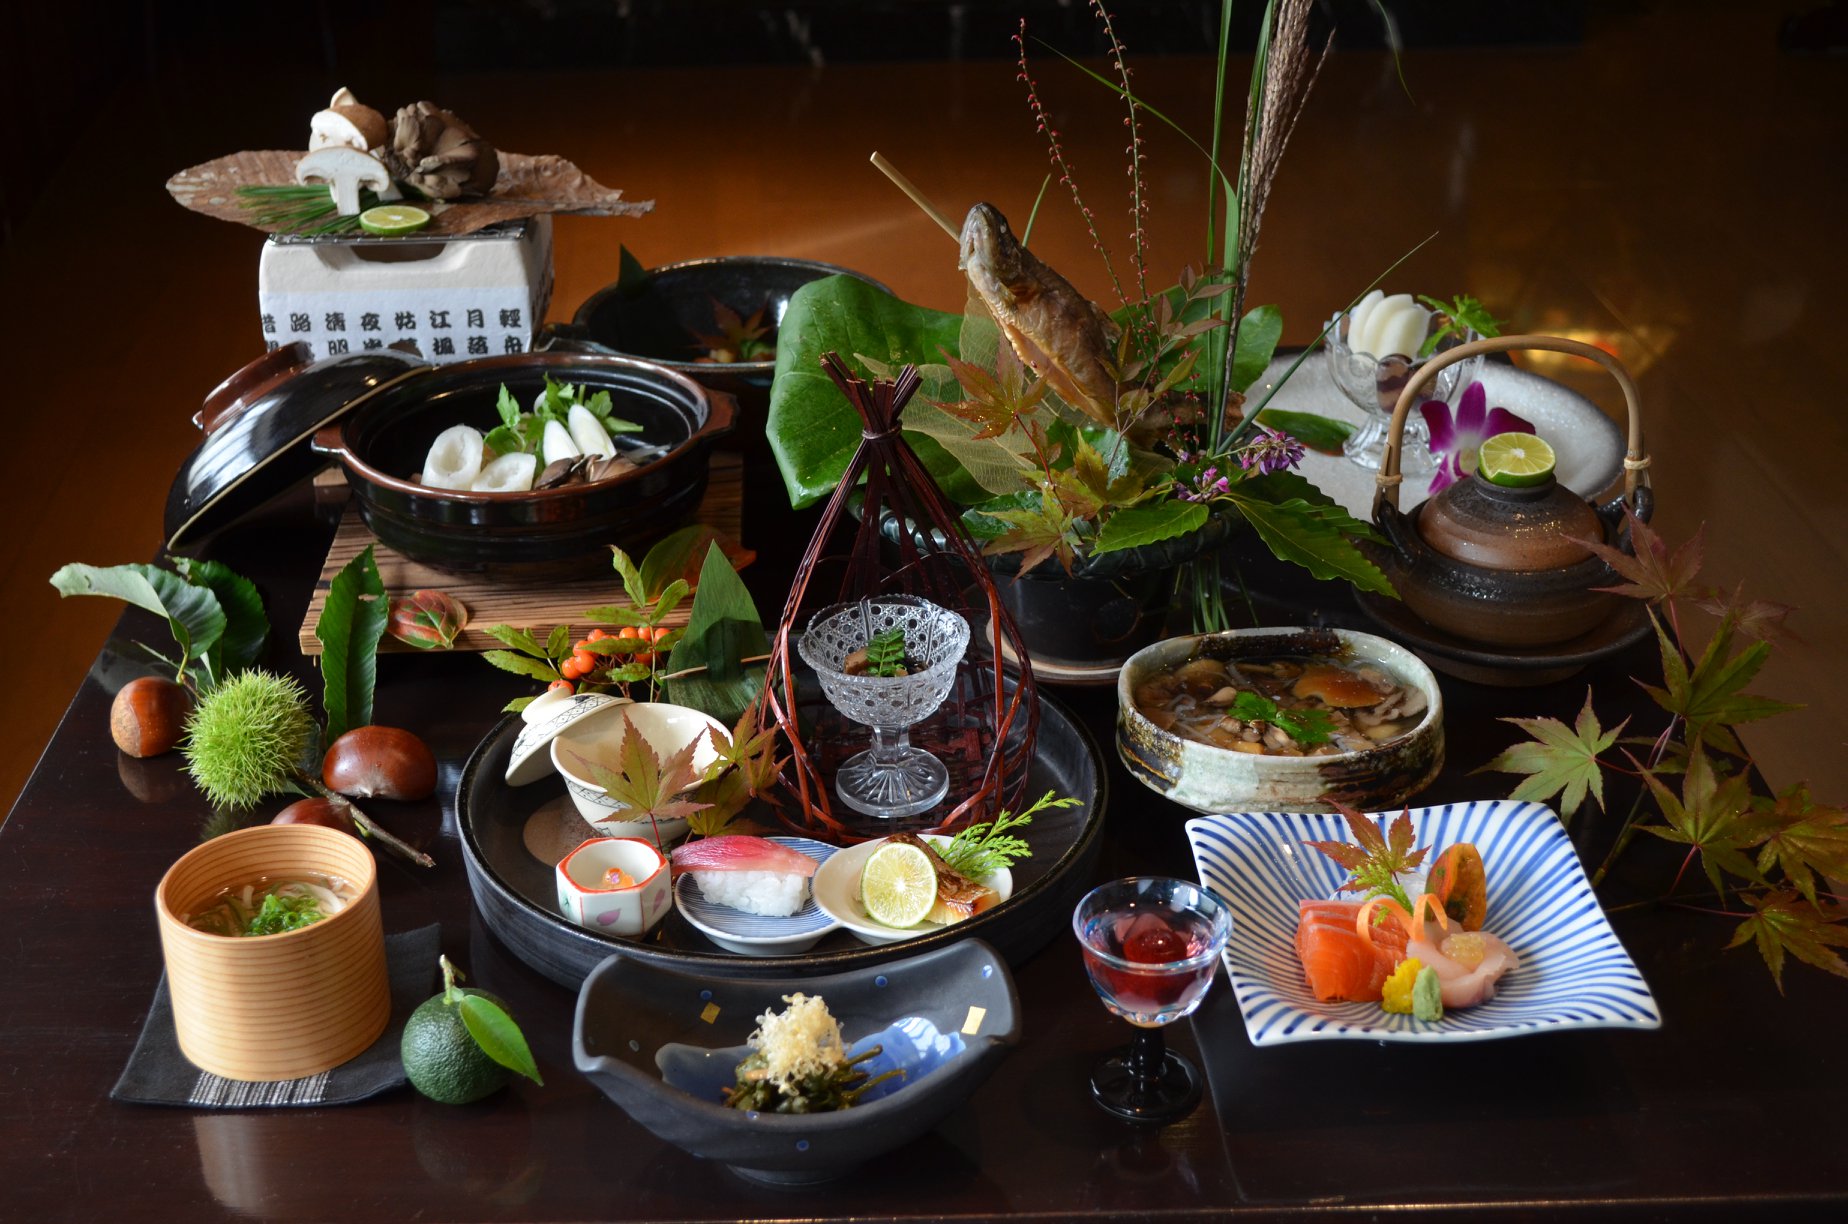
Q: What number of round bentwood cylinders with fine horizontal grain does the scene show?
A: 1